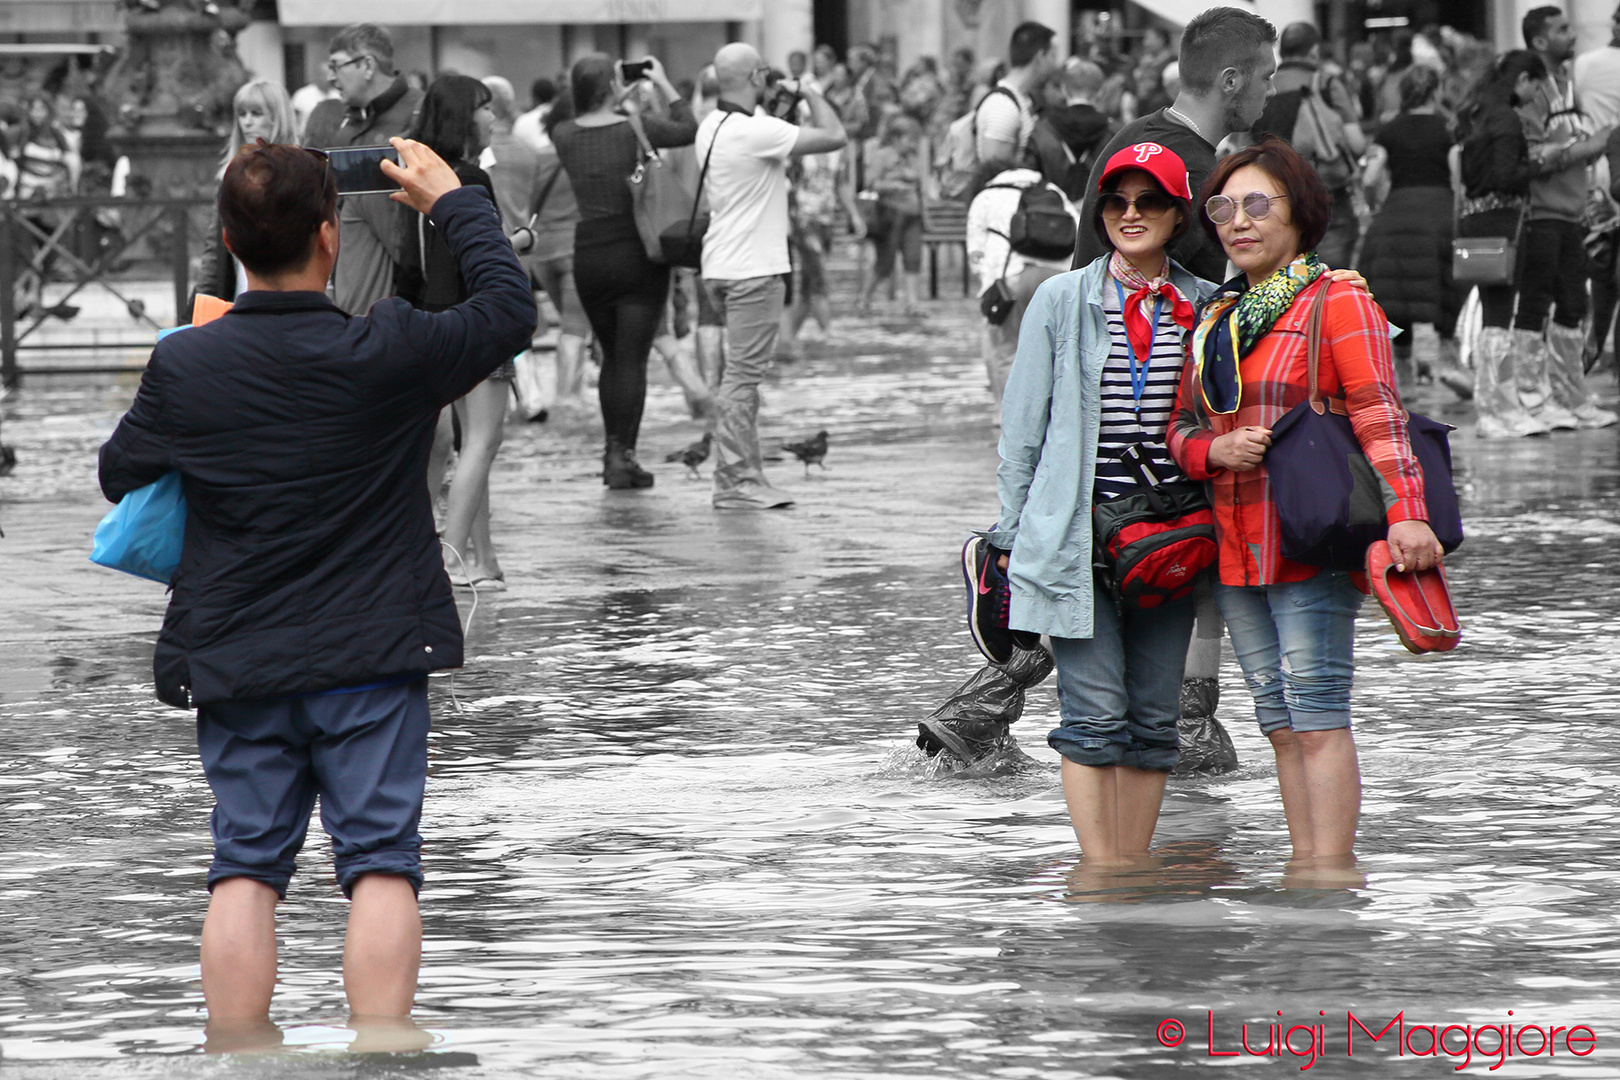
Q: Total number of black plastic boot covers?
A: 2